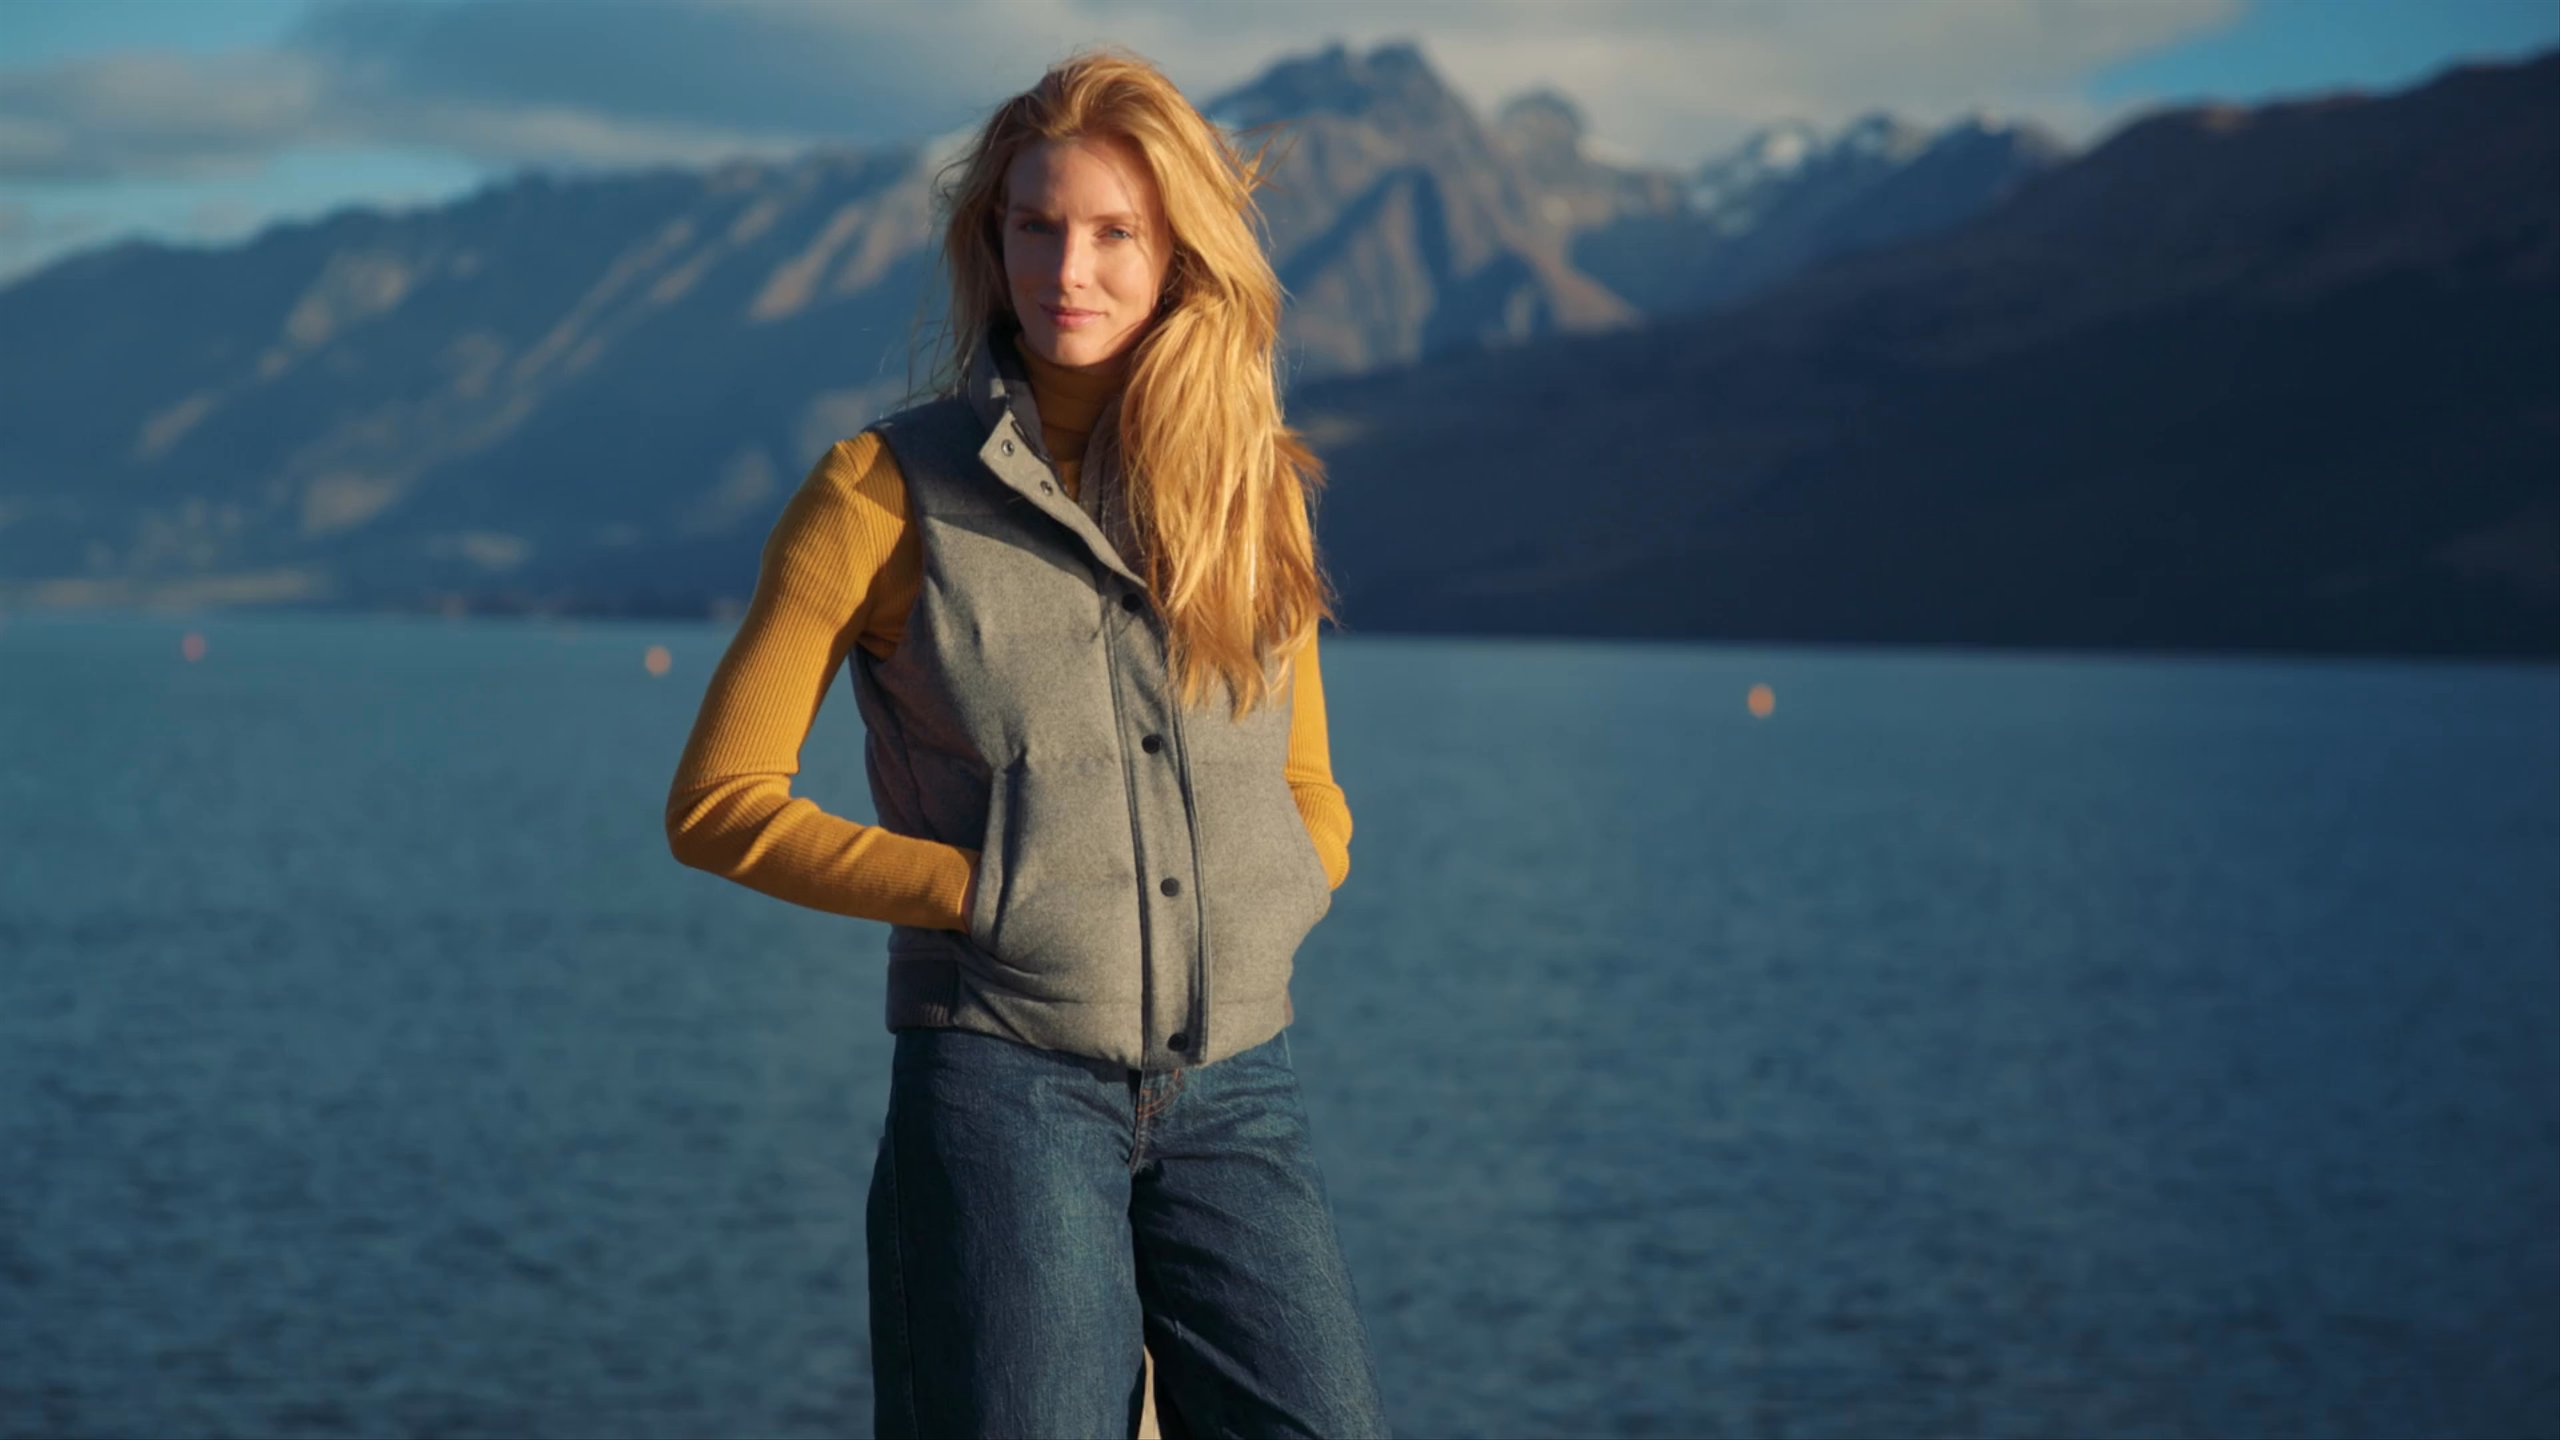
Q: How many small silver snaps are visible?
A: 2